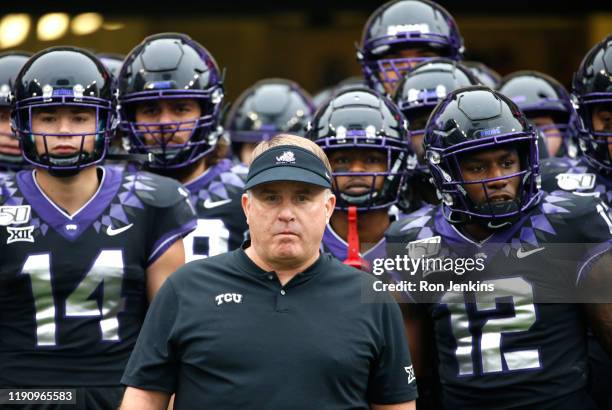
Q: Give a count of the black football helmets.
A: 13